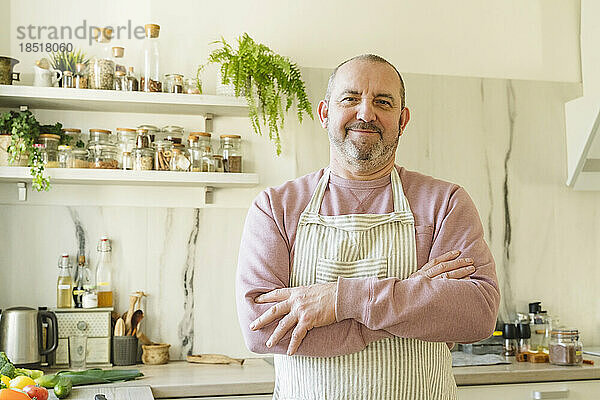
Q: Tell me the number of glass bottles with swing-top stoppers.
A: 2